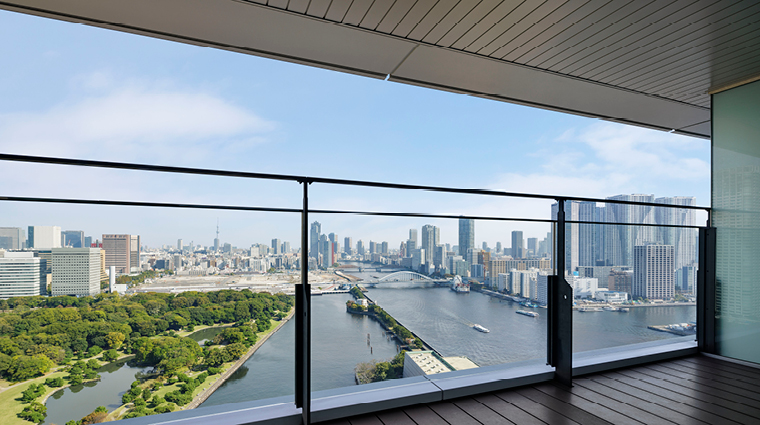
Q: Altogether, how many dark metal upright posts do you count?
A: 3